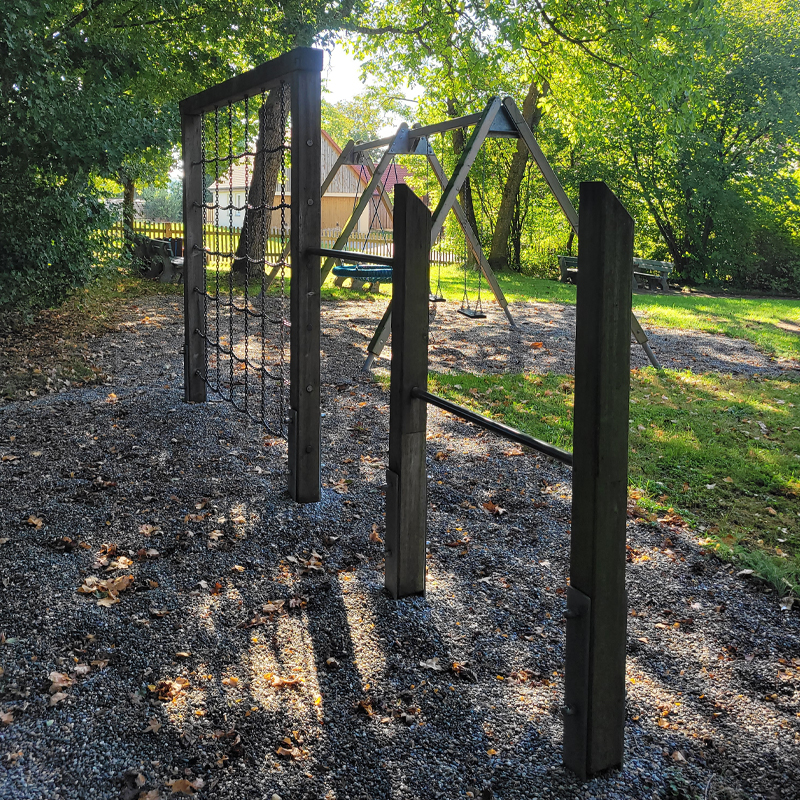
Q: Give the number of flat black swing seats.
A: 2